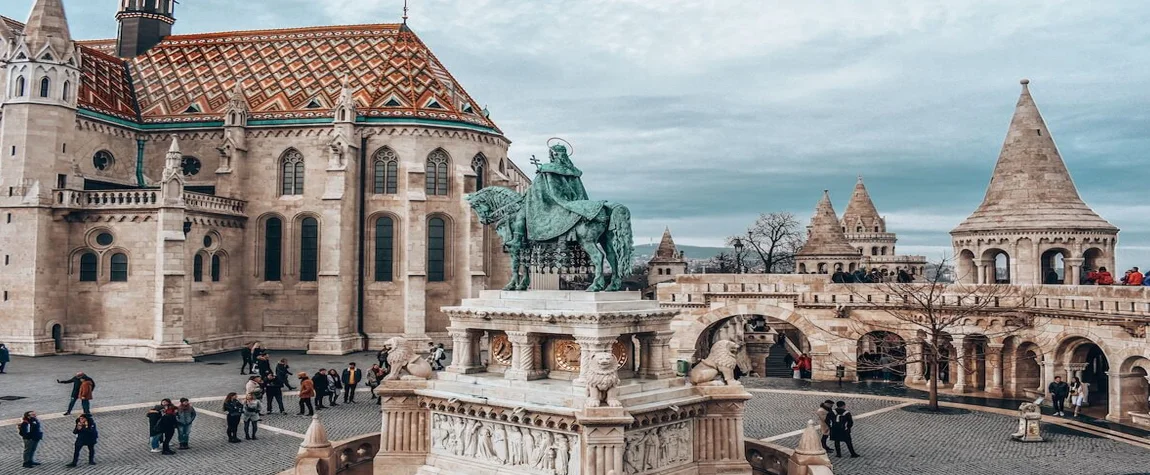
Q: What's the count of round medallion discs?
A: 3